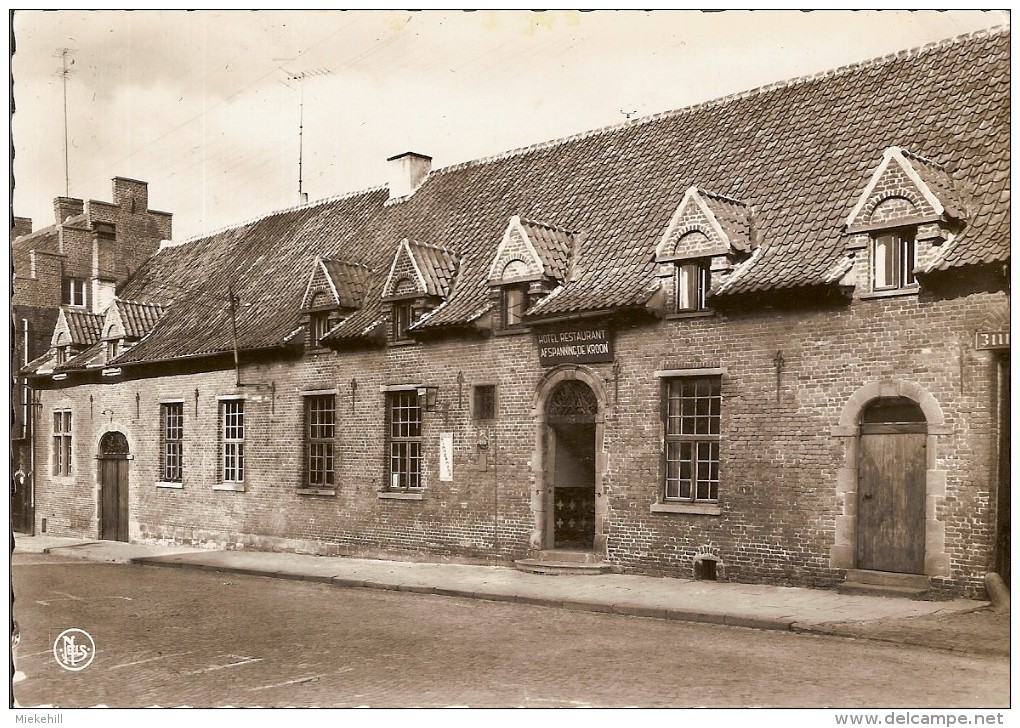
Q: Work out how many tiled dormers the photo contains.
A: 7